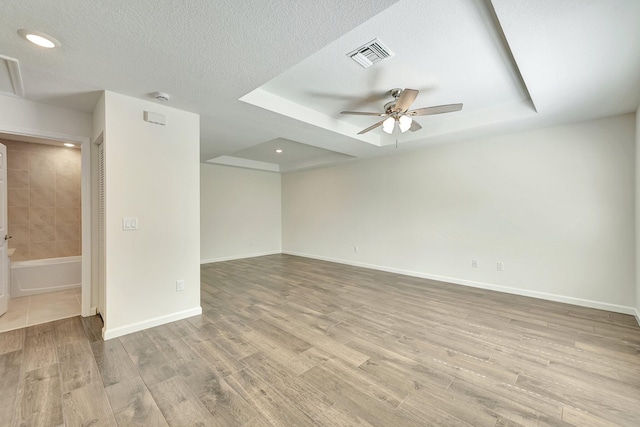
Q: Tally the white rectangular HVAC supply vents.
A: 1